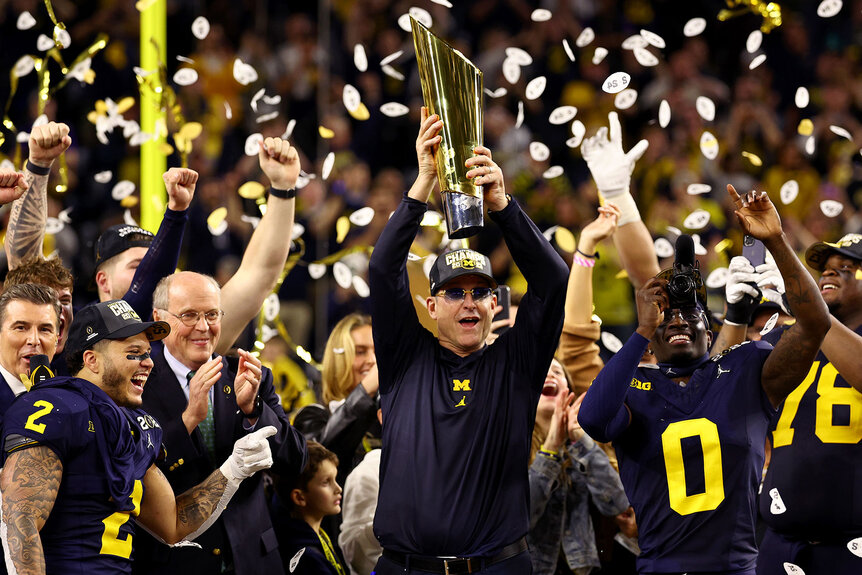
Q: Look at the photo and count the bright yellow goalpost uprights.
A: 1